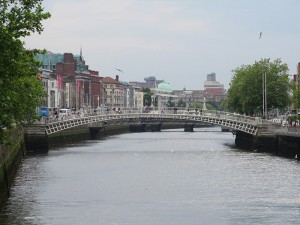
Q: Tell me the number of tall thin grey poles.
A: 2